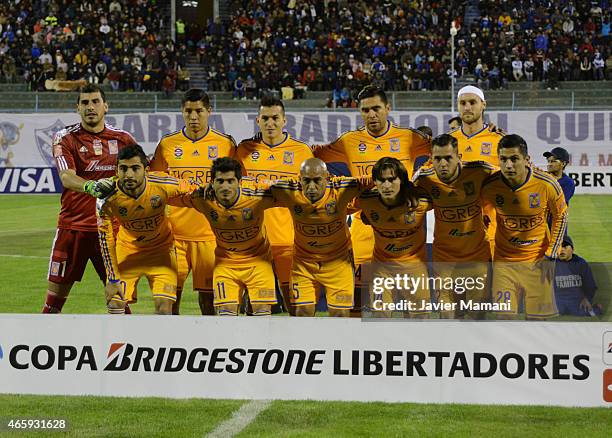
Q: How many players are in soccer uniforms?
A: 11